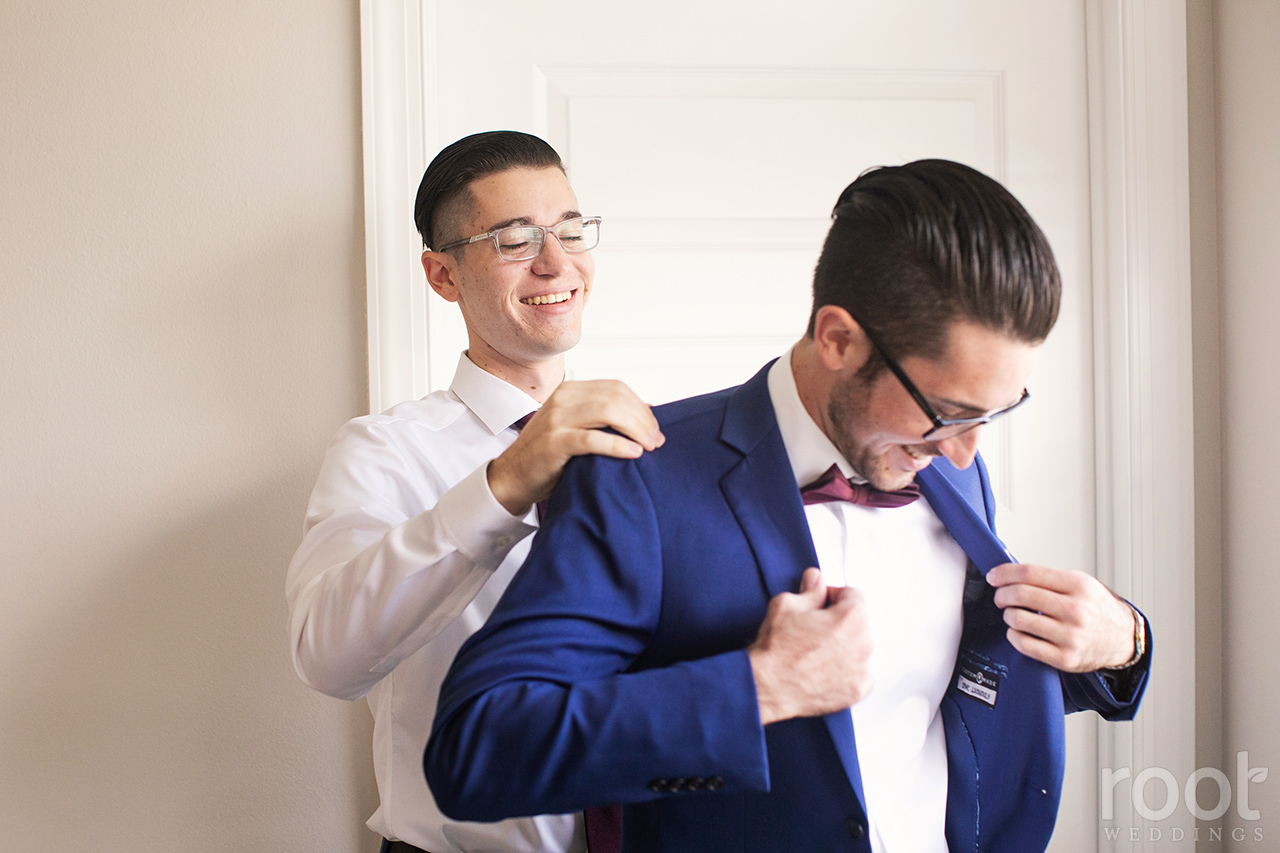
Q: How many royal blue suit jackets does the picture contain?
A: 1